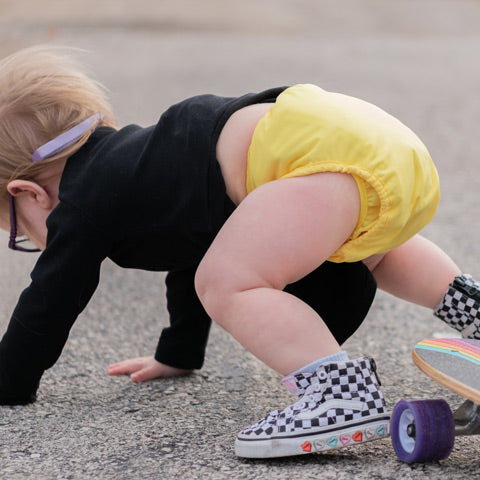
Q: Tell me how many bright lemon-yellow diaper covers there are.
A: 1